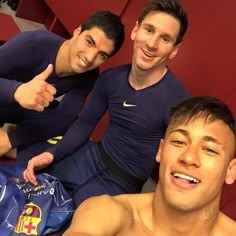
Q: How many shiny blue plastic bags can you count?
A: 1